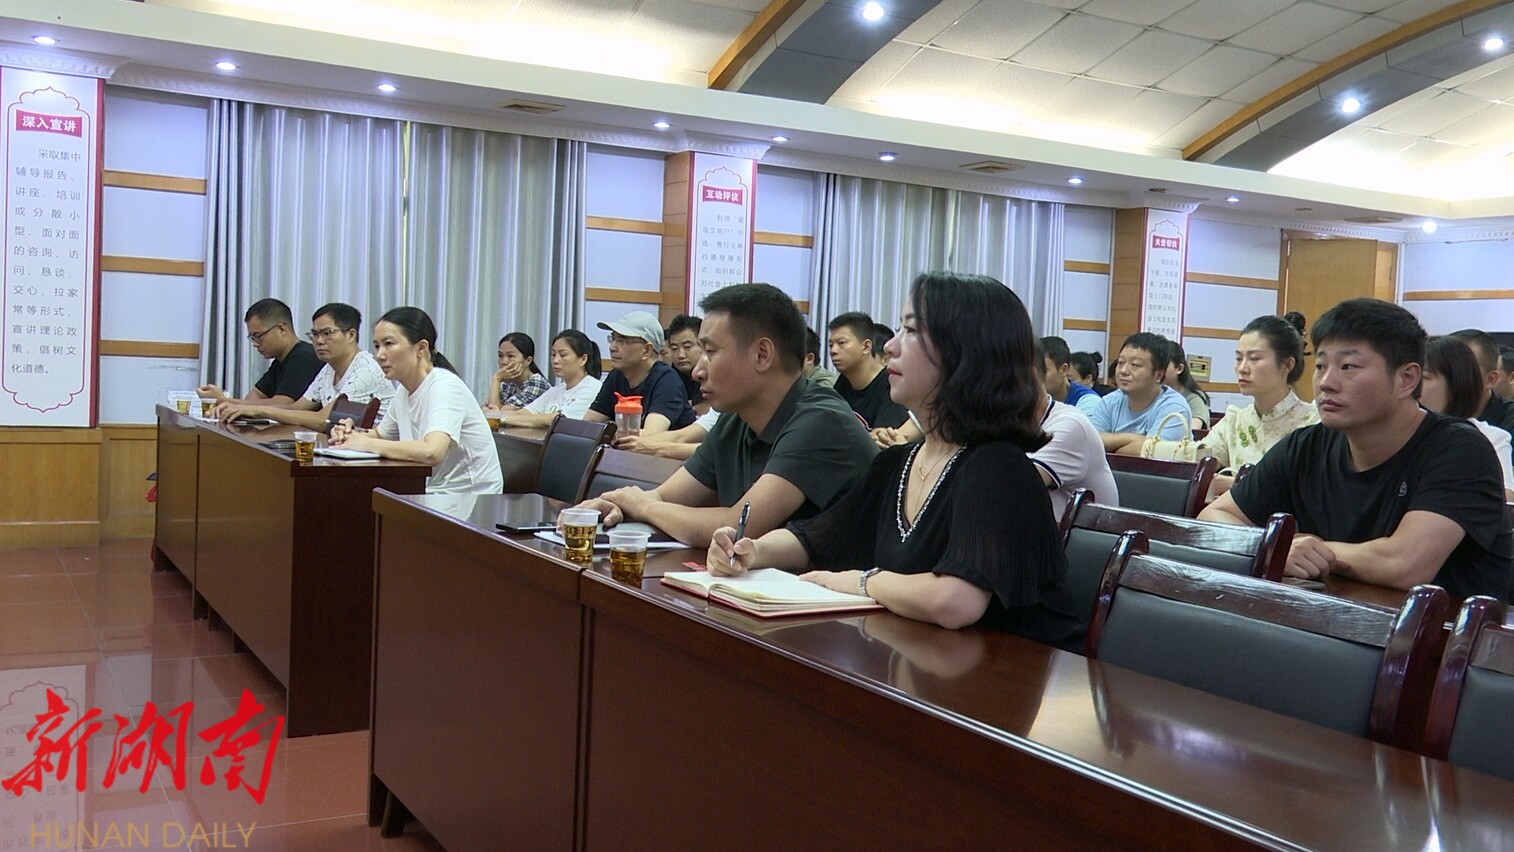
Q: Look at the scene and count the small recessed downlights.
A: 12